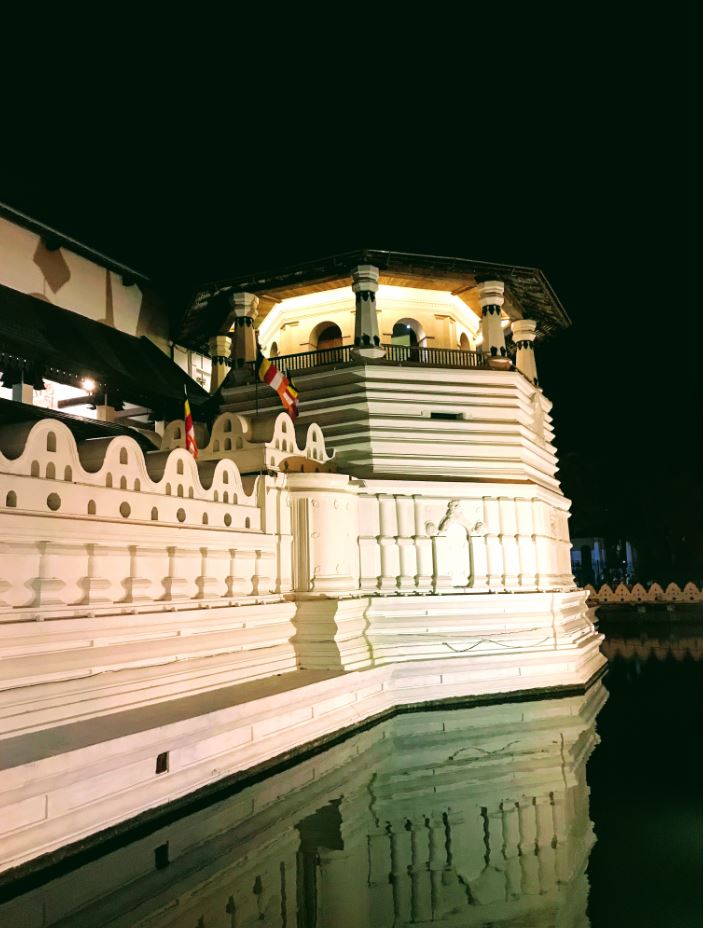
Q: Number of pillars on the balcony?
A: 5